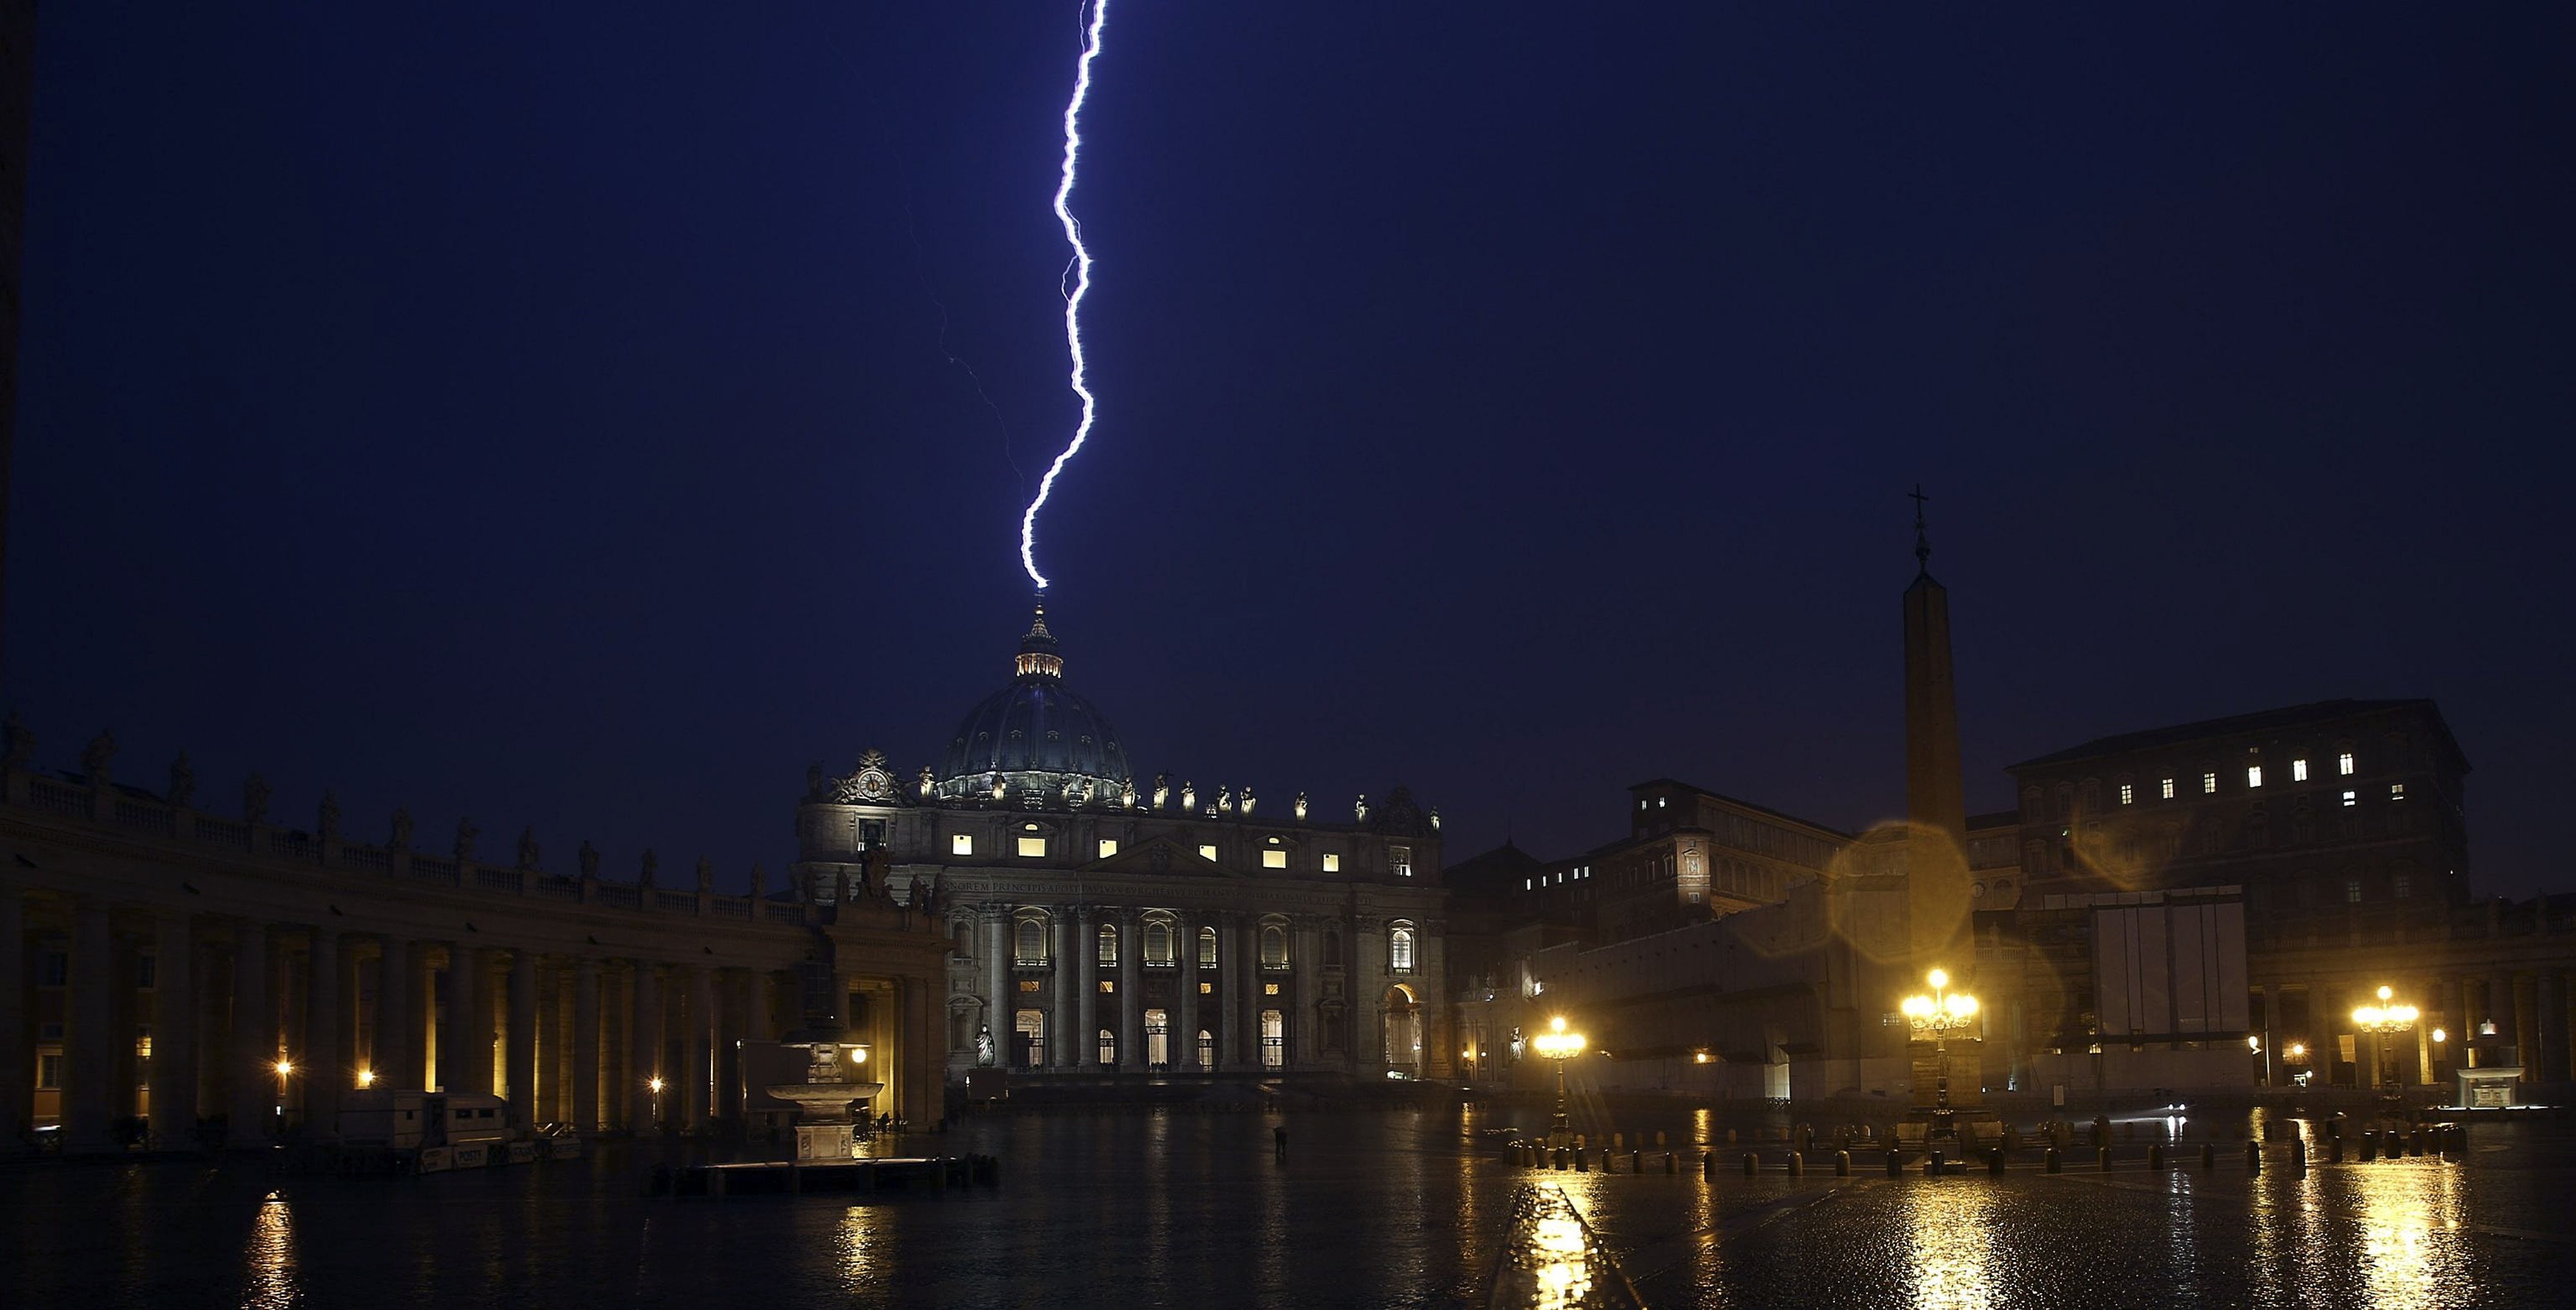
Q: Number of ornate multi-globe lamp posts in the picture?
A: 3